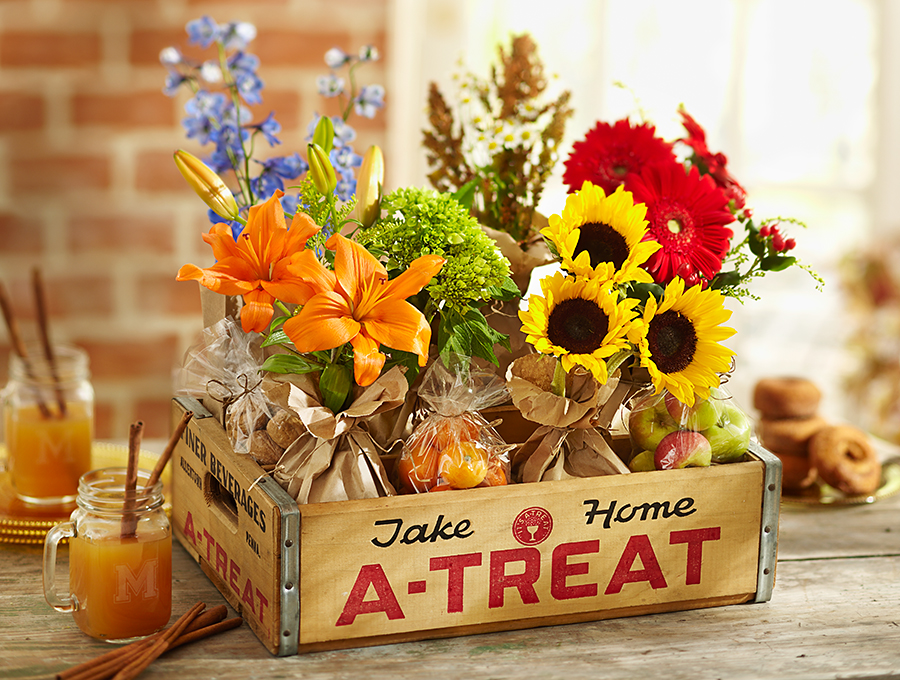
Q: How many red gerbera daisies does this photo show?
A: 2